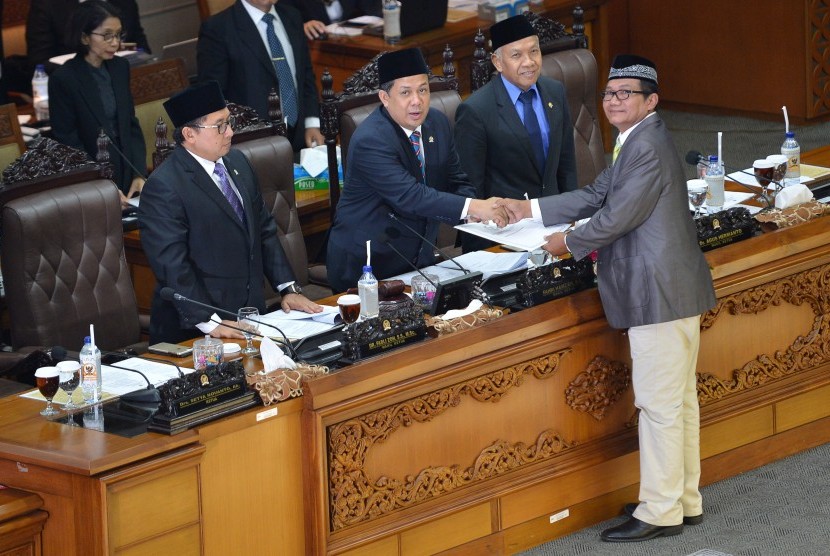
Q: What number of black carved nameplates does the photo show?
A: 4